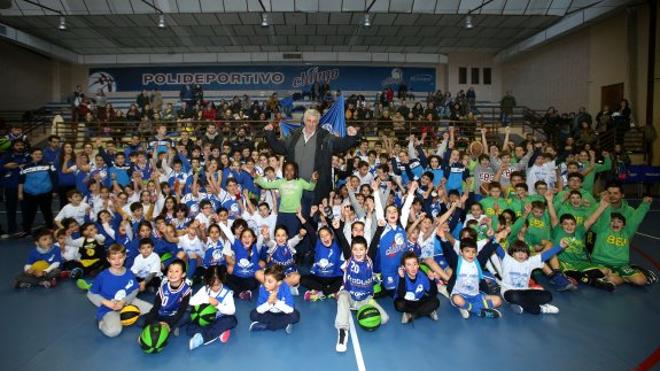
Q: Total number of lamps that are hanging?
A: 5